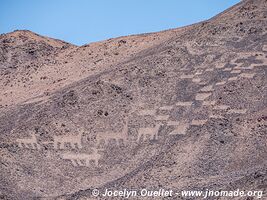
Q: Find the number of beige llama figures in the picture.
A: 5